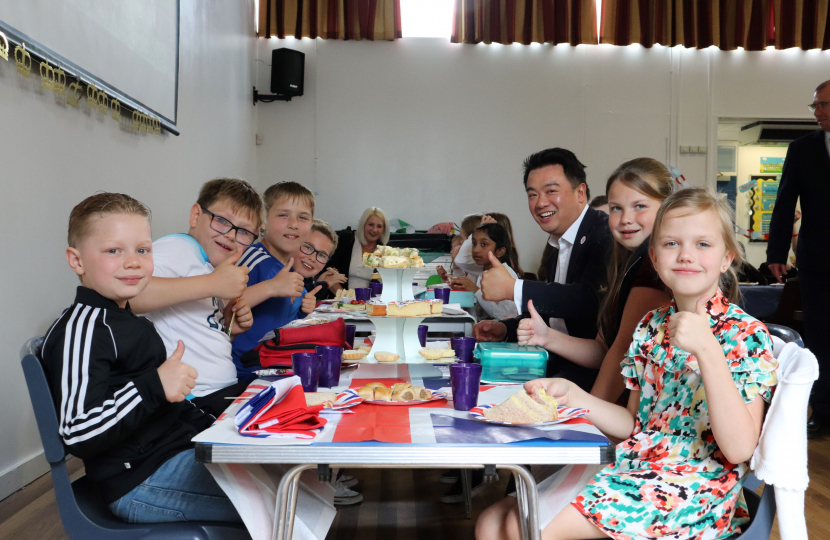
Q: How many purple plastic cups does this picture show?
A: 9